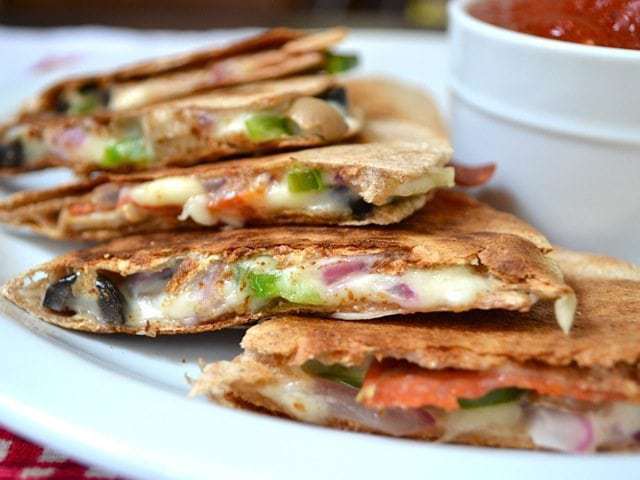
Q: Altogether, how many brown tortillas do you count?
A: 5